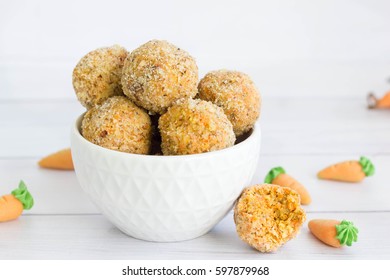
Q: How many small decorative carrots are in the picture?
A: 5